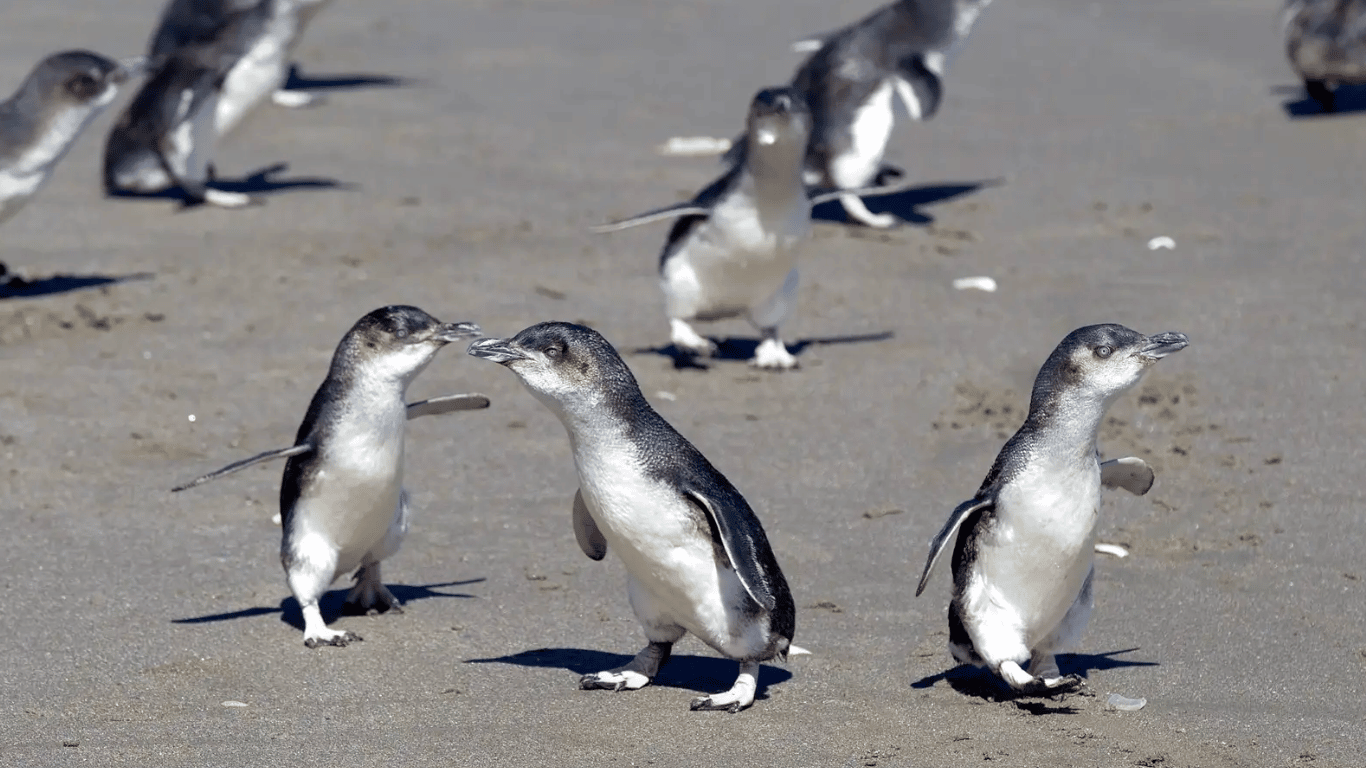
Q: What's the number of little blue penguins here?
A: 9